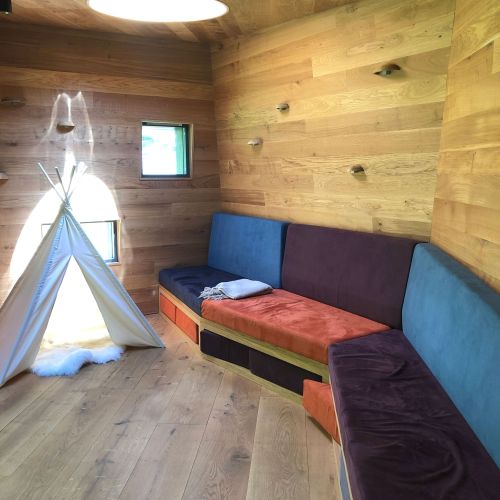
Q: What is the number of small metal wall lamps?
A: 7